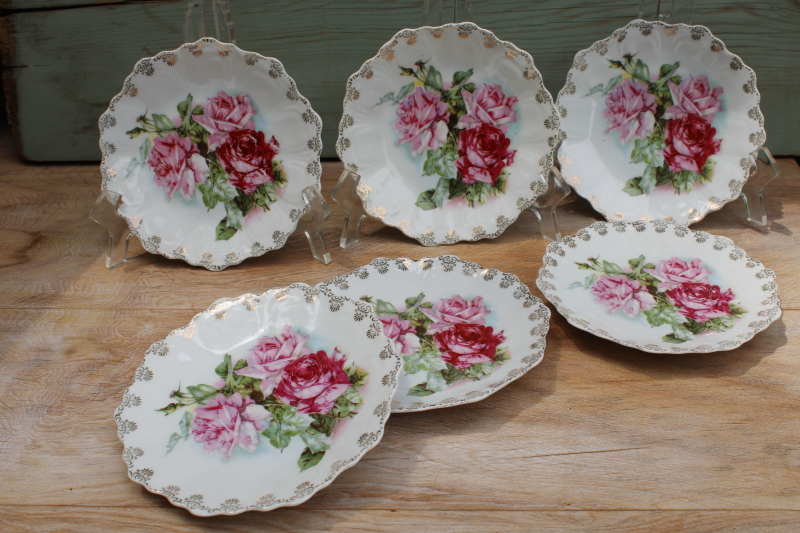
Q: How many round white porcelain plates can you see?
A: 6